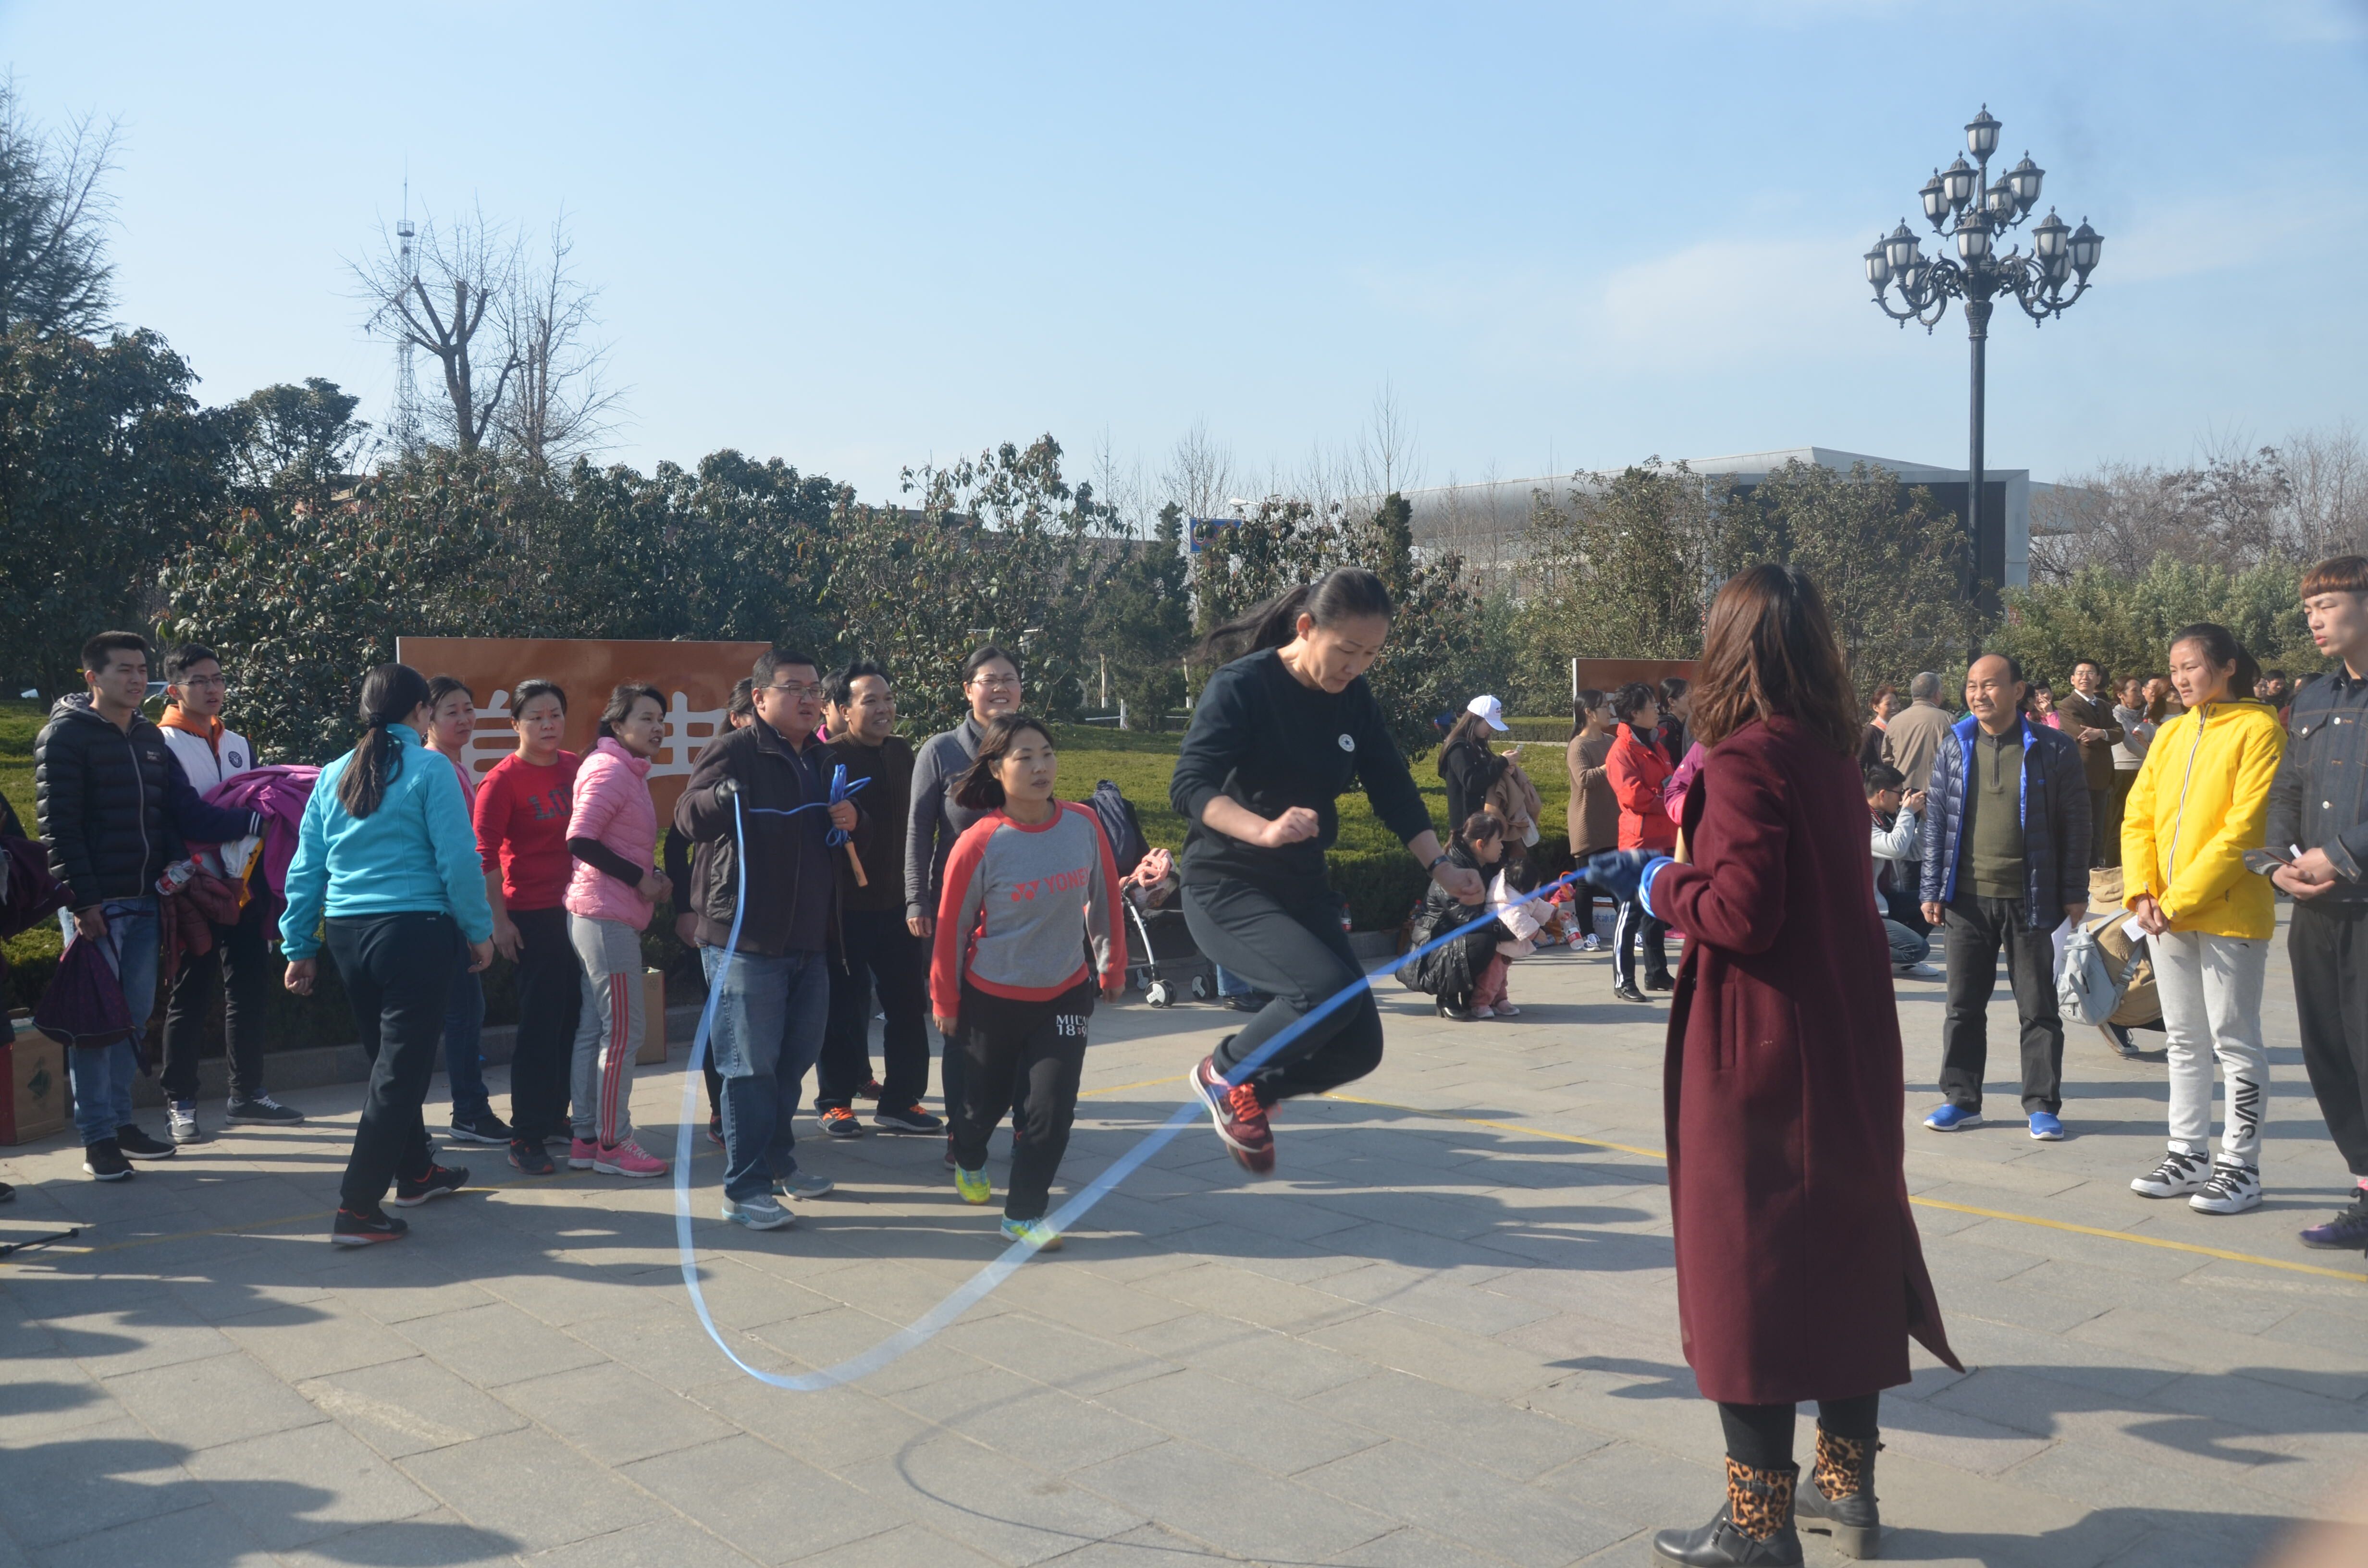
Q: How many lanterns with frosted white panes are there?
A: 12